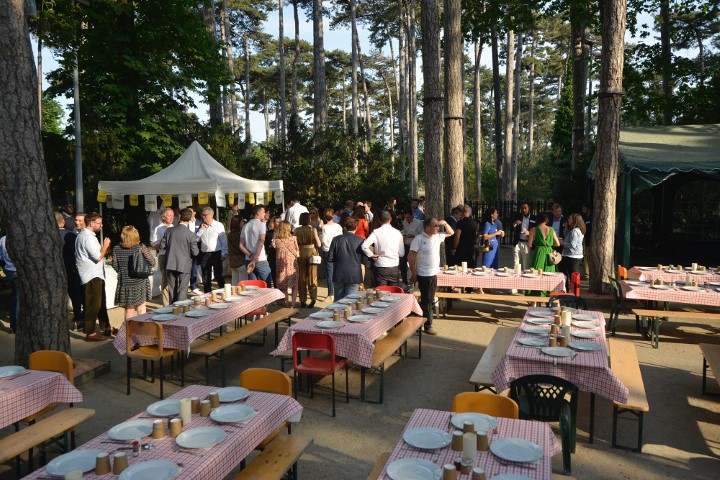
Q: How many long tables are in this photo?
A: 9